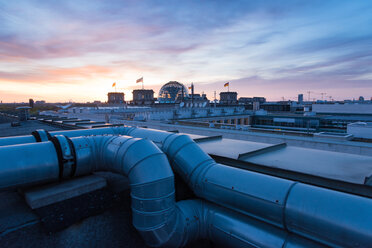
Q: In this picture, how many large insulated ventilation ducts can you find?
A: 2